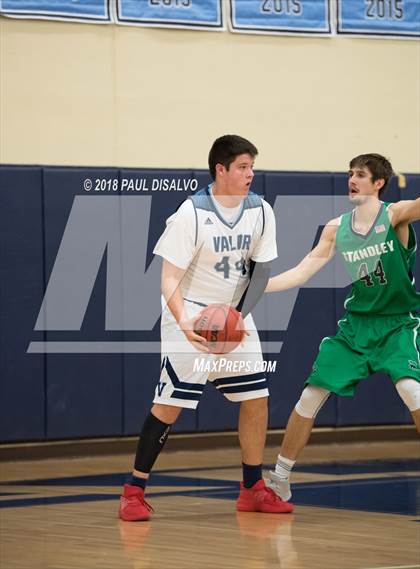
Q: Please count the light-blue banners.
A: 4